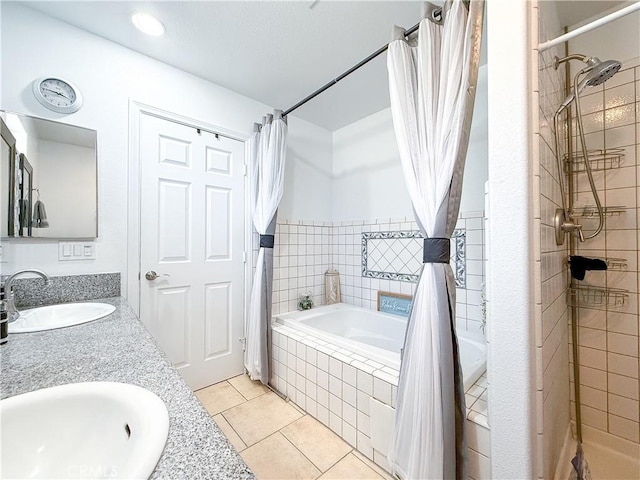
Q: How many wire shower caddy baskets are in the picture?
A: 4